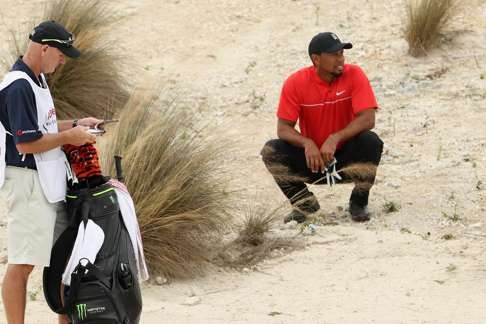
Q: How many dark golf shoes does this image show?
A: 2